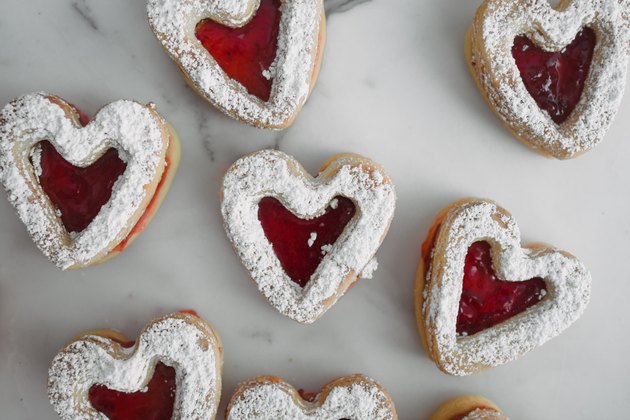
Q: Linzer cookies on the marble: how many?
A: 8